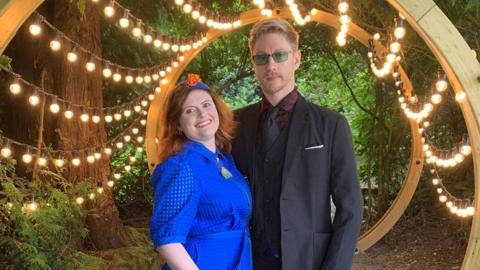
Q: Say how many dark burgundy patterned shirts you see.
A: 1